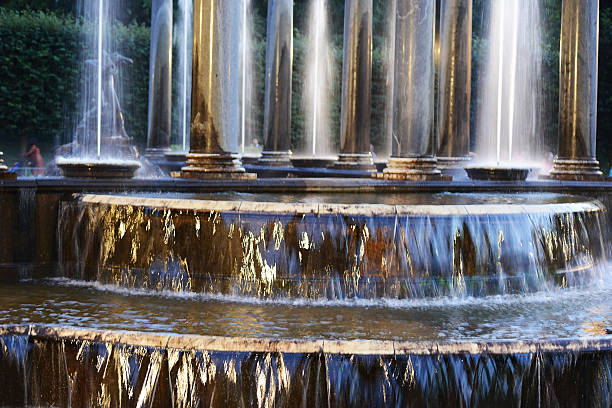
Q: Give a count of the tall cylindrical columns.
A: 7